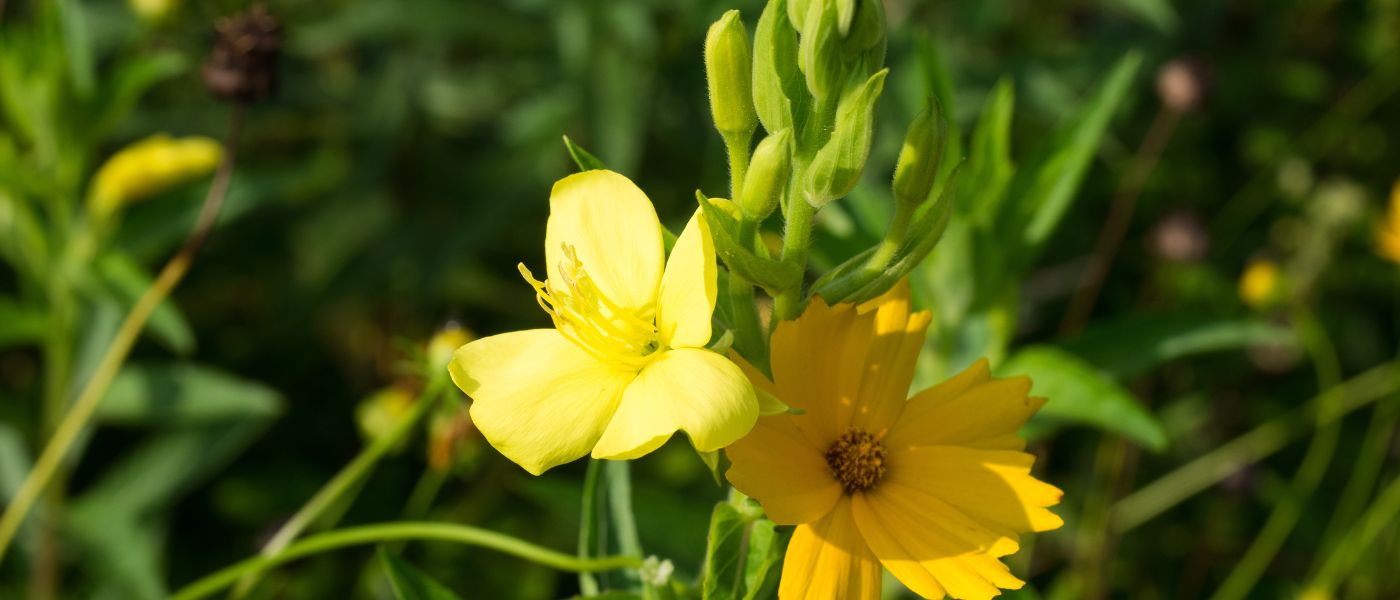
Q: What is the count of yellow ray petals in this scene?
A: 8